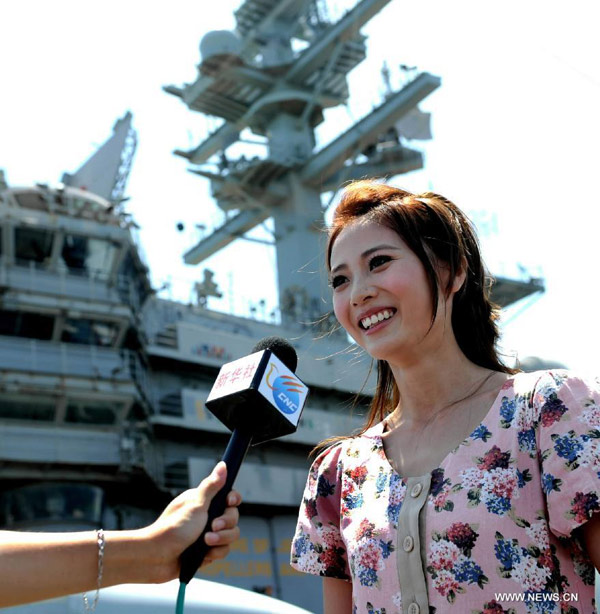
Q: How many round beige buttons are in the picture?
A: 3